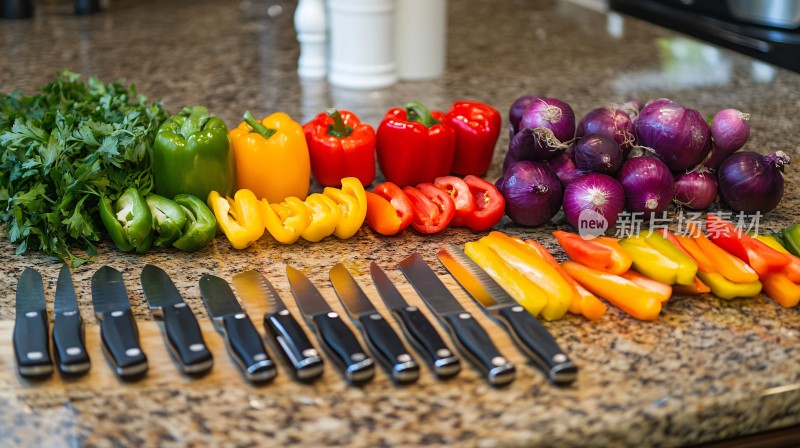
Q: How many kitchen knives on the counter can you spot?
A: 11